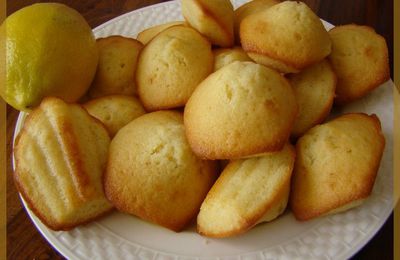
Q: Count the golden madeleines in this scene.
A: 15